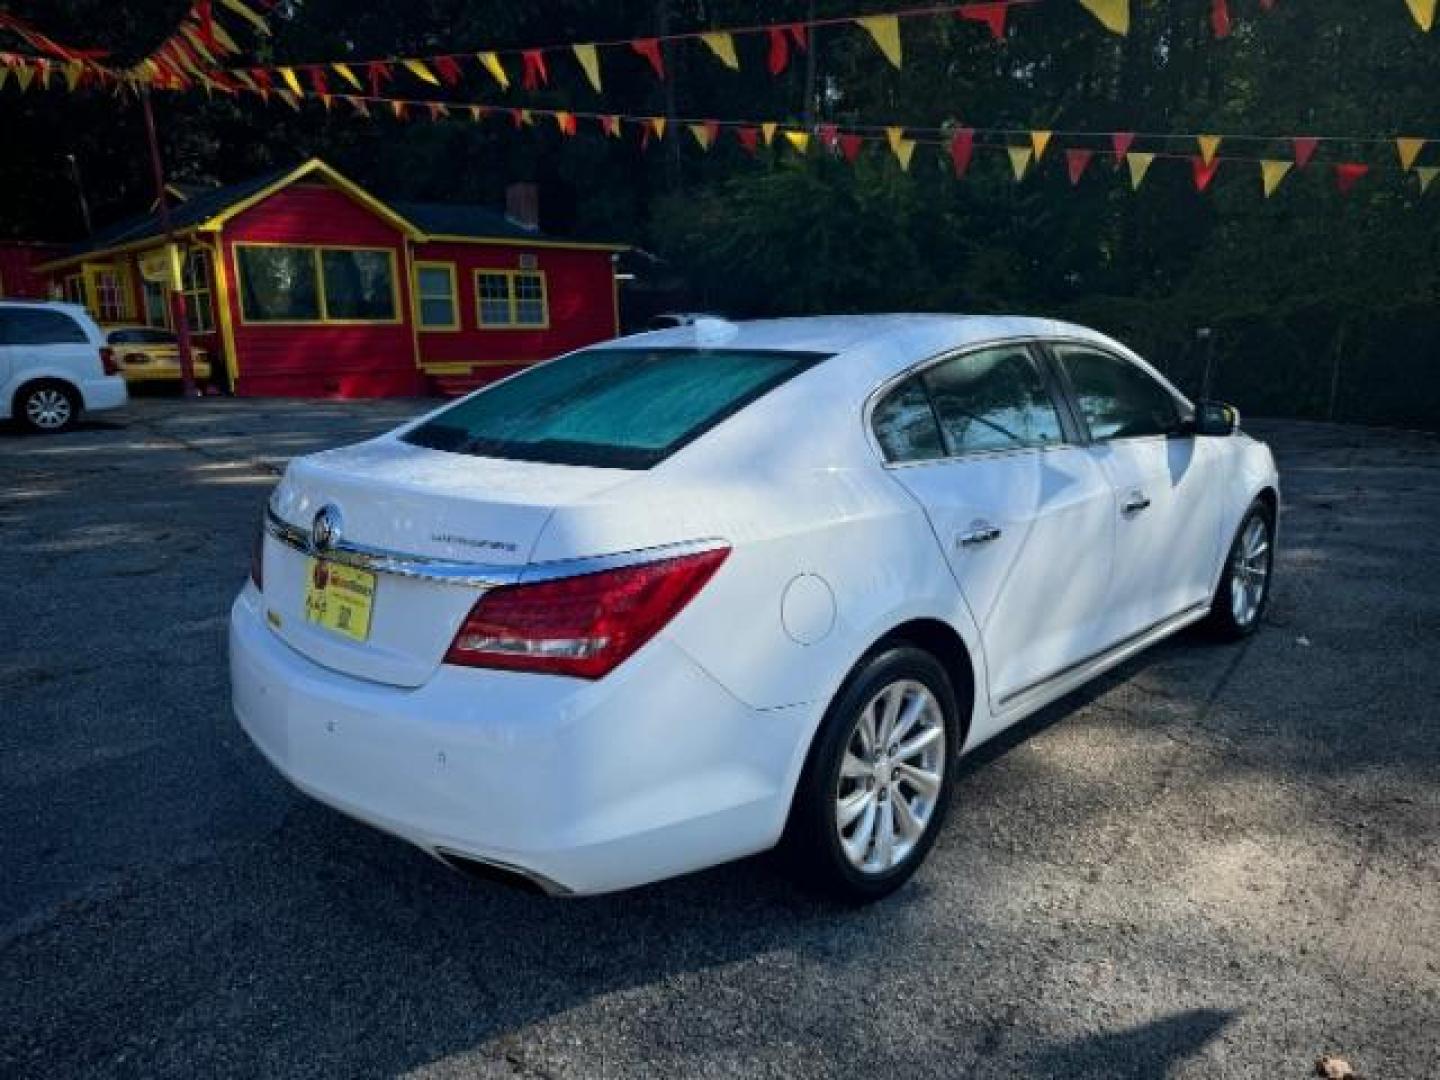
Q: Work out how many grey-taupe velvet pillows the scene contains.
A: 0